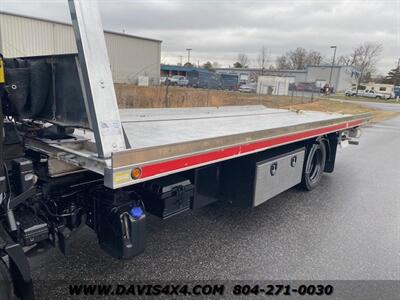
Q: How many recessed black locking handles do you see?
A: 2